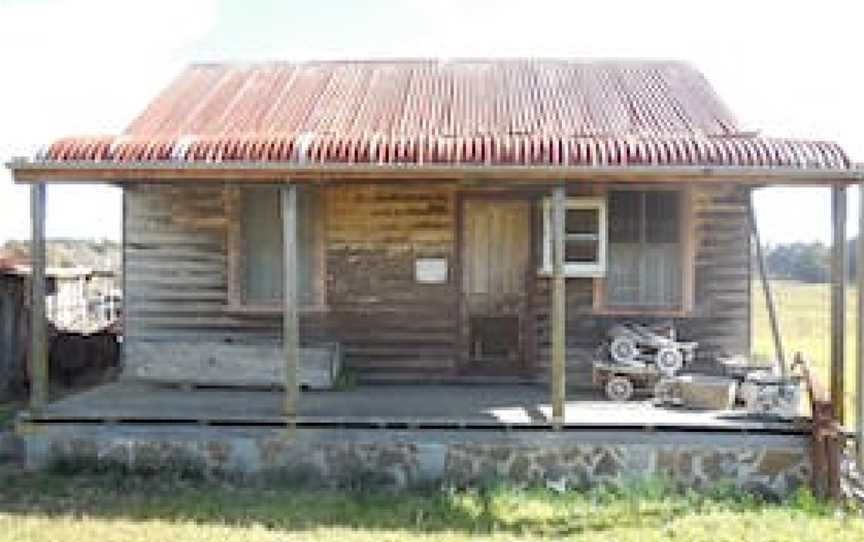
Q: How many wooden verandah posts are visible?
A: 4